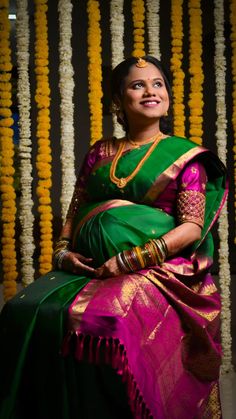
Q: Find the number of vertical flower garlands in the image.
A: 12